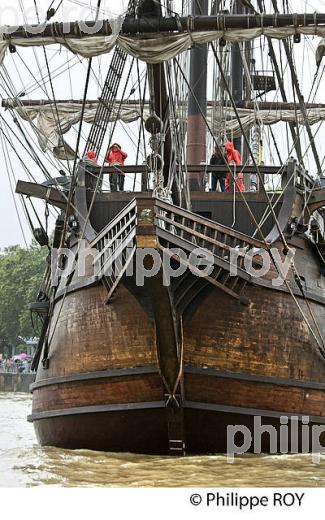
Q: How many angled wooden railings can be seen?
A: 2